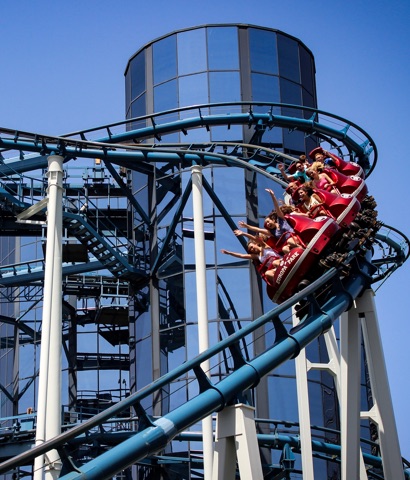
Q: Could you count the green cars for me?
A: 0